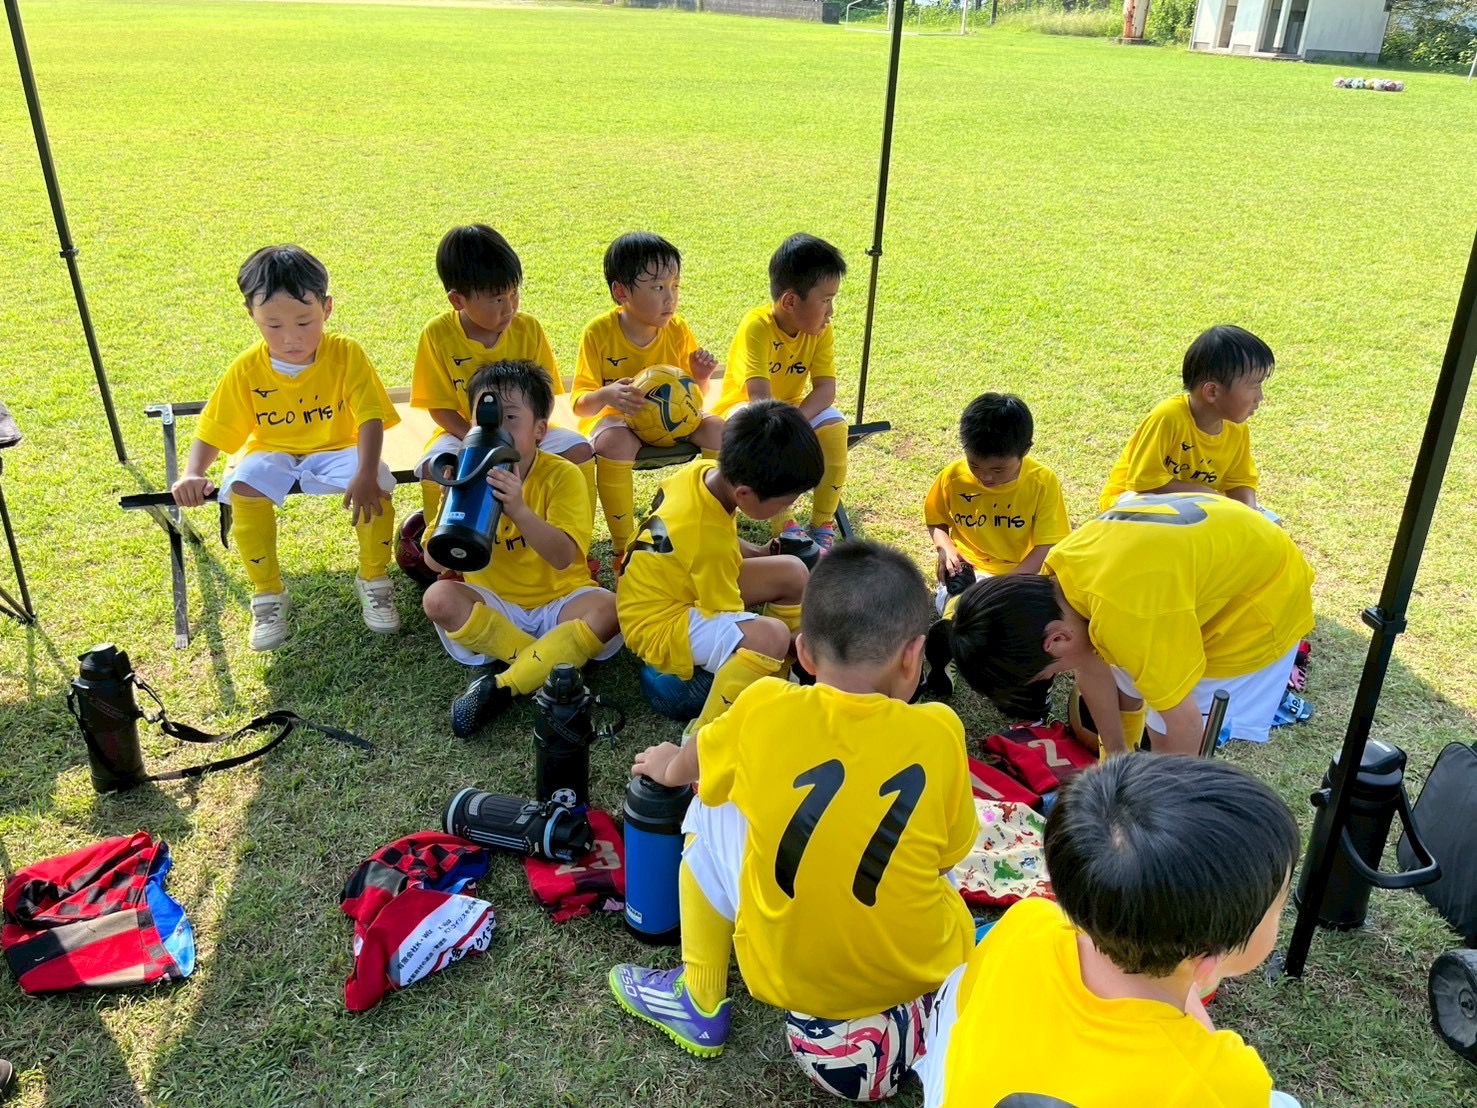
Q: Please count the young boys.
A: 11